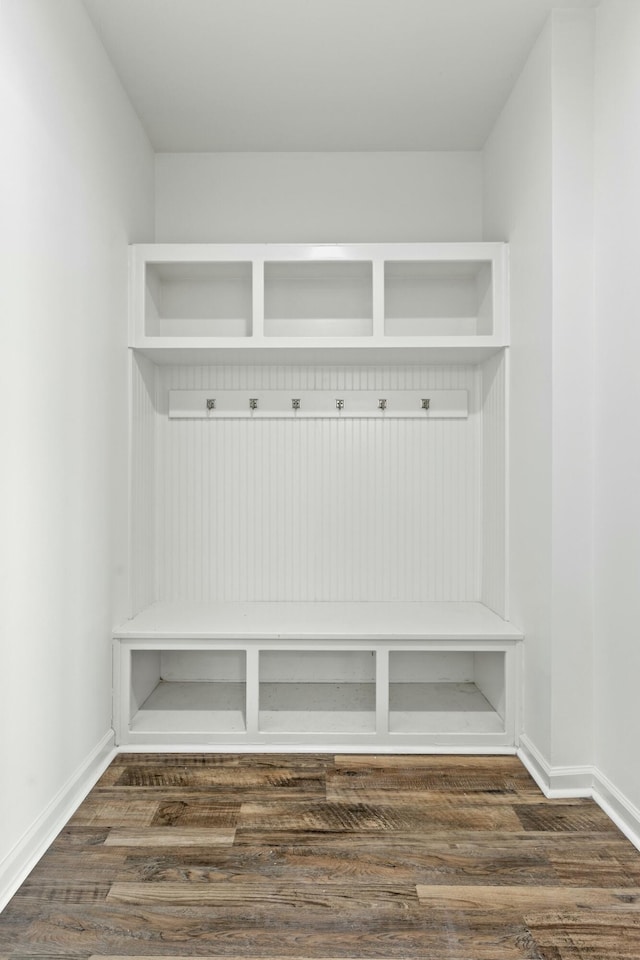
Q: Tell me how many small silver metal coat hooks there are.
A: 6